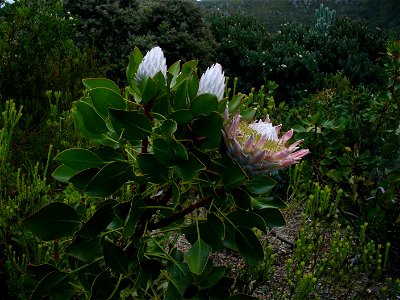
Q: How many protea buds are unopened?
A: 2